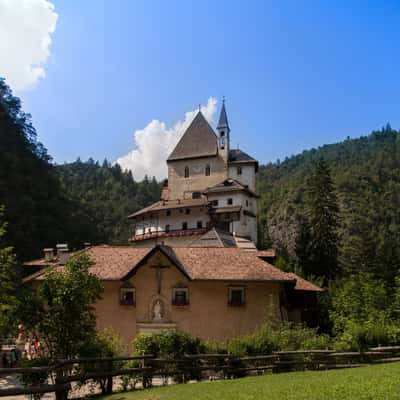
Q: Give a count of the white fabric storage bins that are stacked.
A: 0